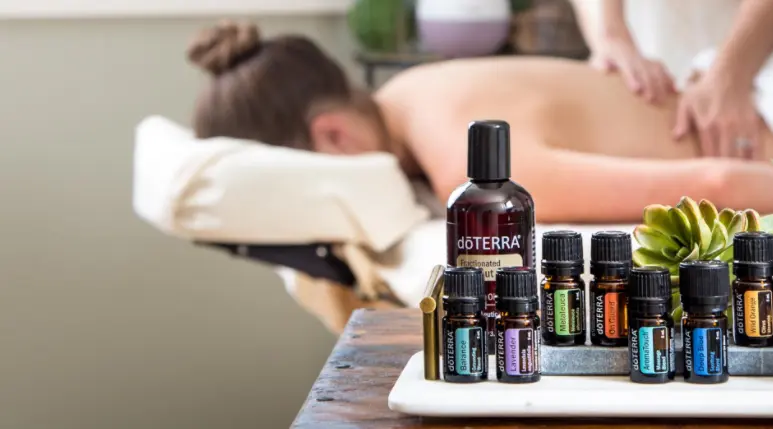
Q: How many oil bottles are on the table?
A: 8